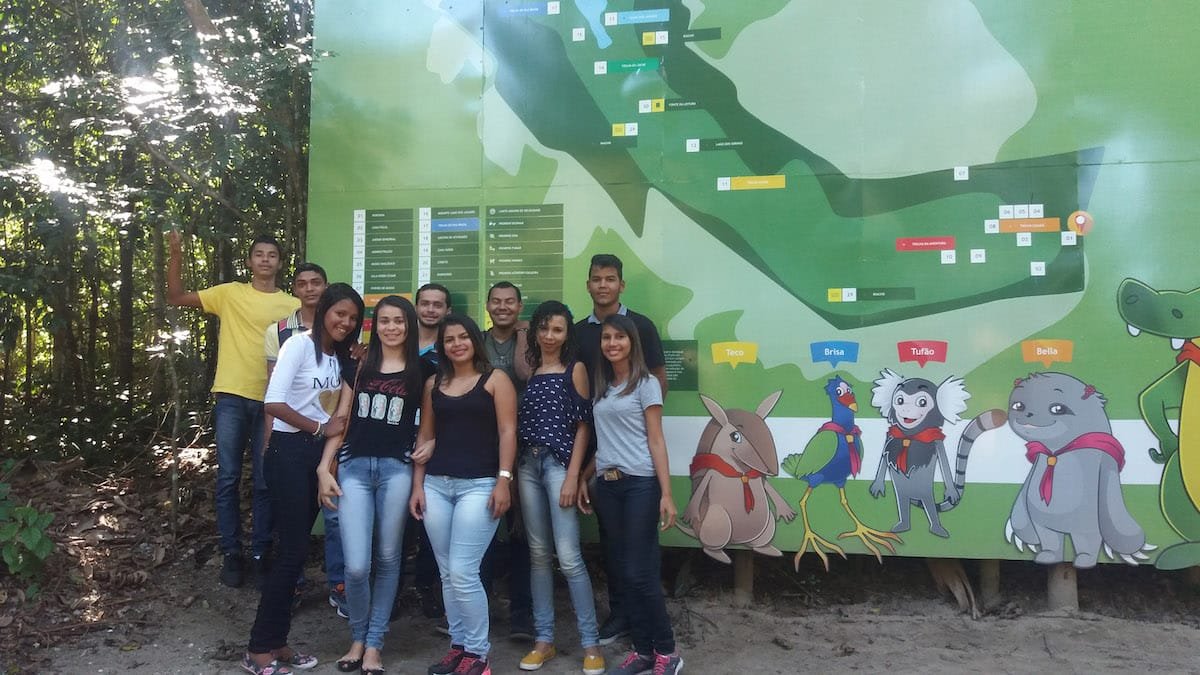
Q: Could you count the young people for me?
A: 10